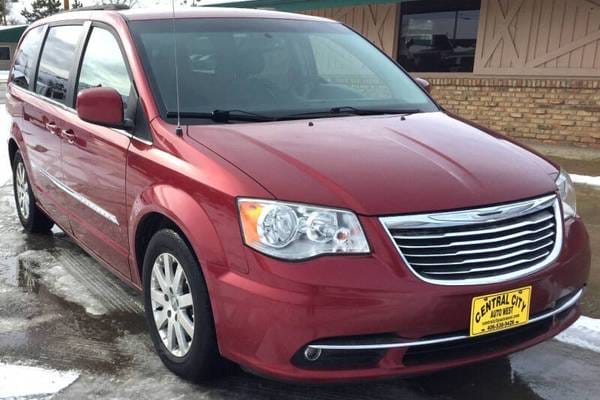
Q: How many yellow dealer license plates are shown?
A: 1